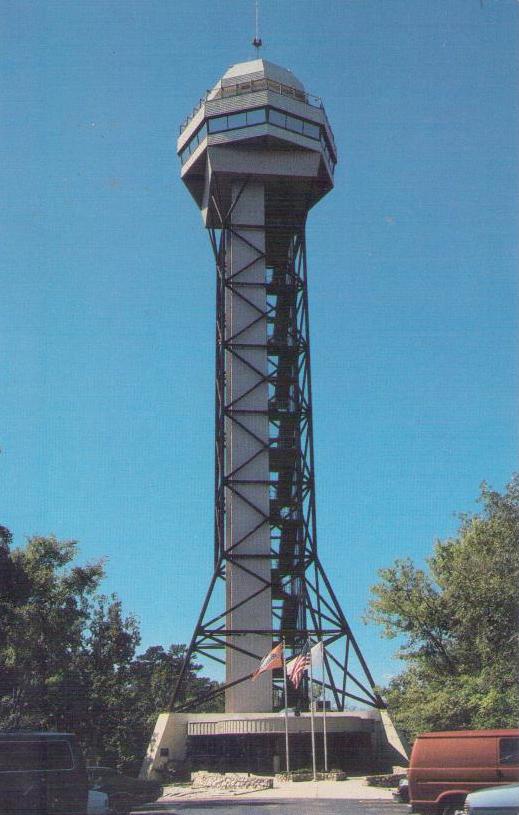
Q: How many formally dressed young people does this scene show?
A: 0